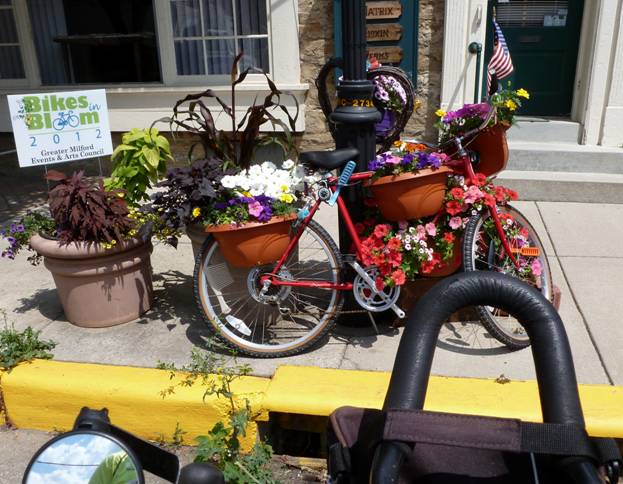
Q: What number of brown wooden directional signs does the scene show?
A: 3